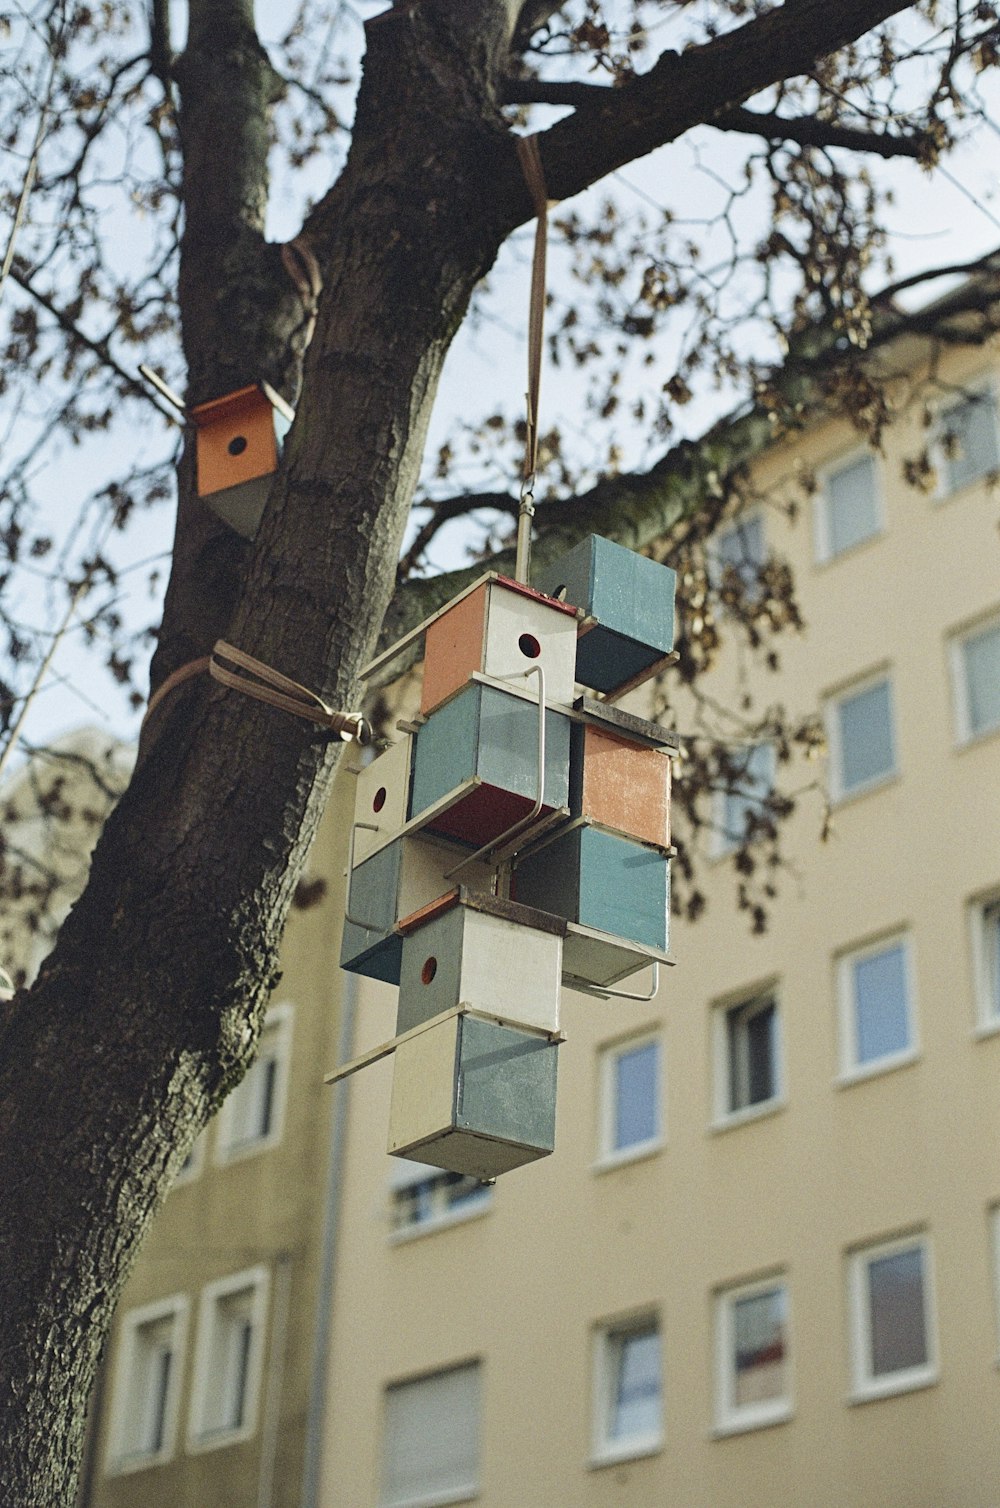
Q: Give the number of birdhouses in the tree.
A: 10